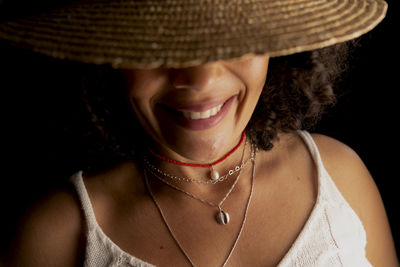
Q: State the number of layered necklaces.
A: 4